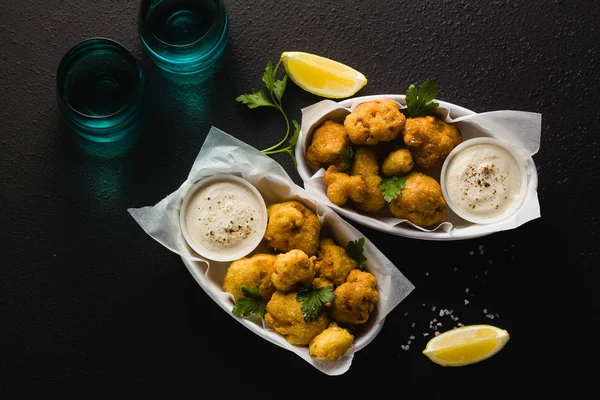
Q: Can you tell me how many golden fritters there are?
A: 14